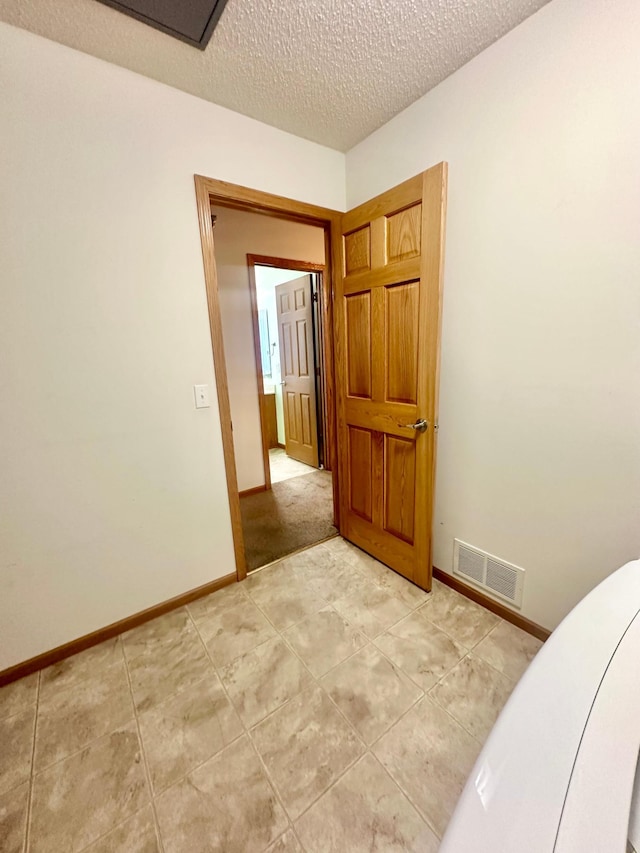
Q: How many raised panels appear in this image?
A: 12